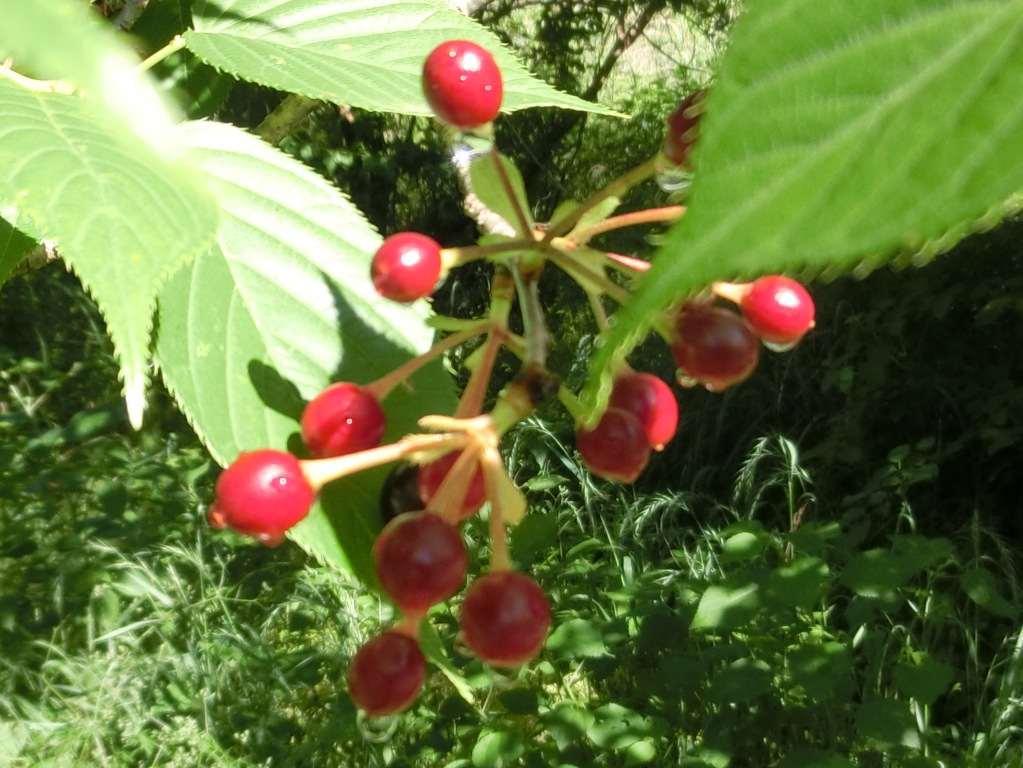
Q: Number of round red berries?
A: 13